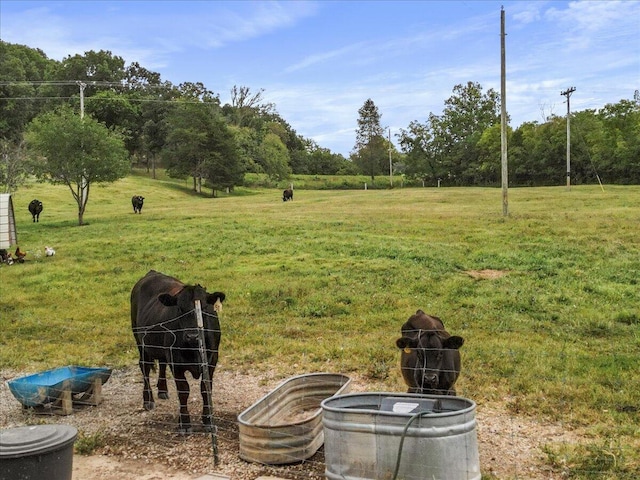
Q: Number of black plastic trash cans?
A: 1